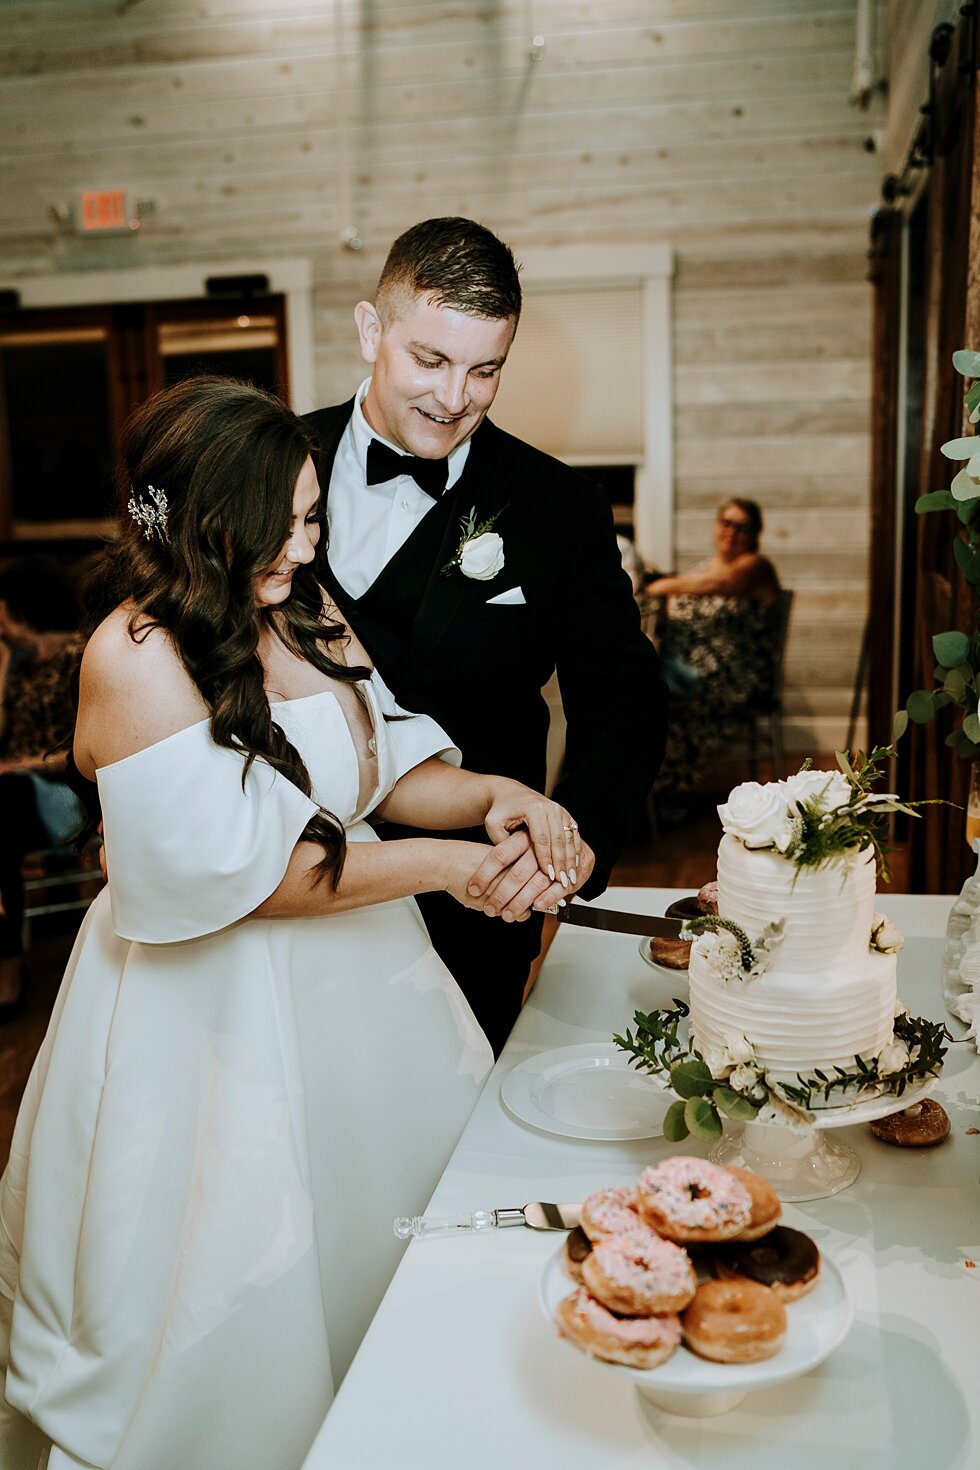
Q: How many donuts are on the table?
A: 12